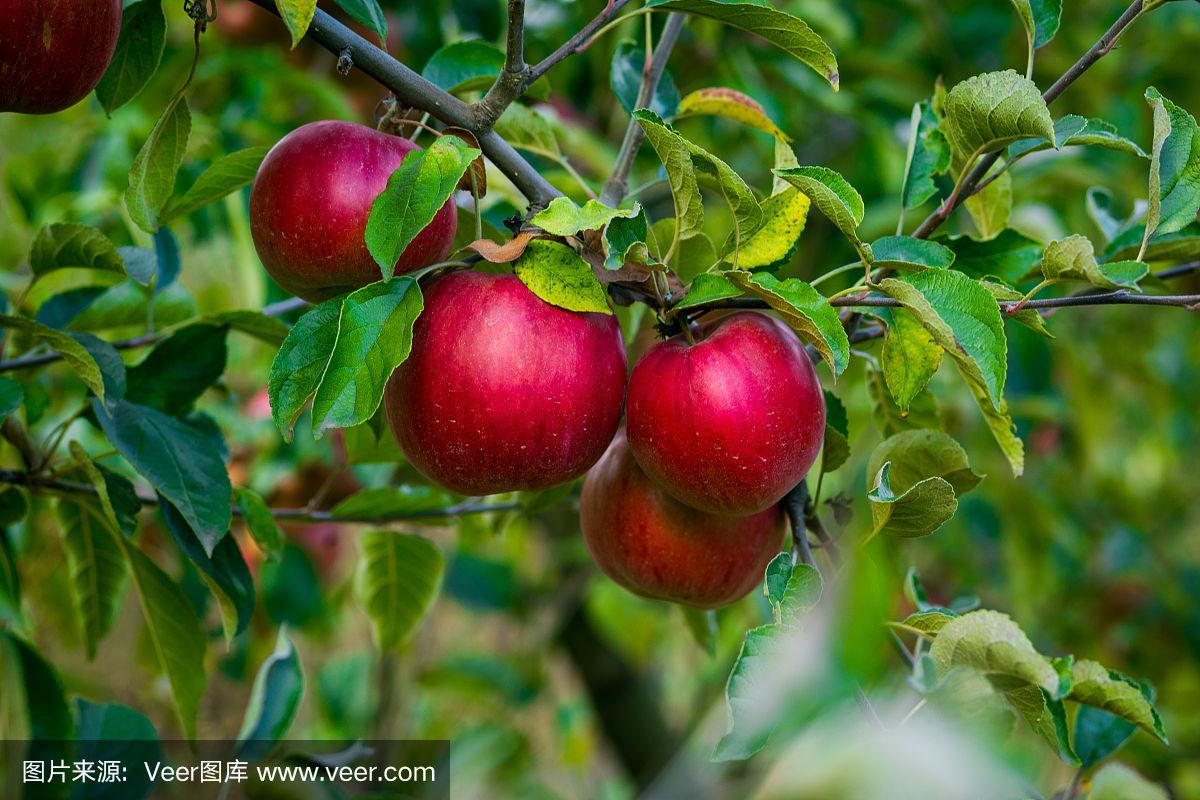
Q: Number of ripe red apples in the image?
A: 5